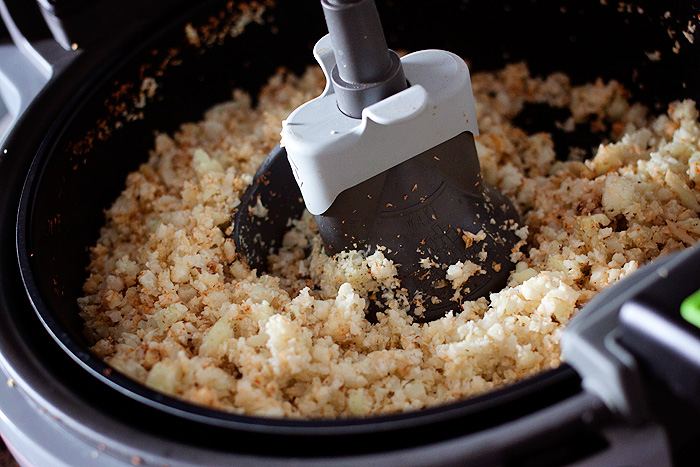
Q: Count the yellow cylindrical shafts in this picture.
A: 0